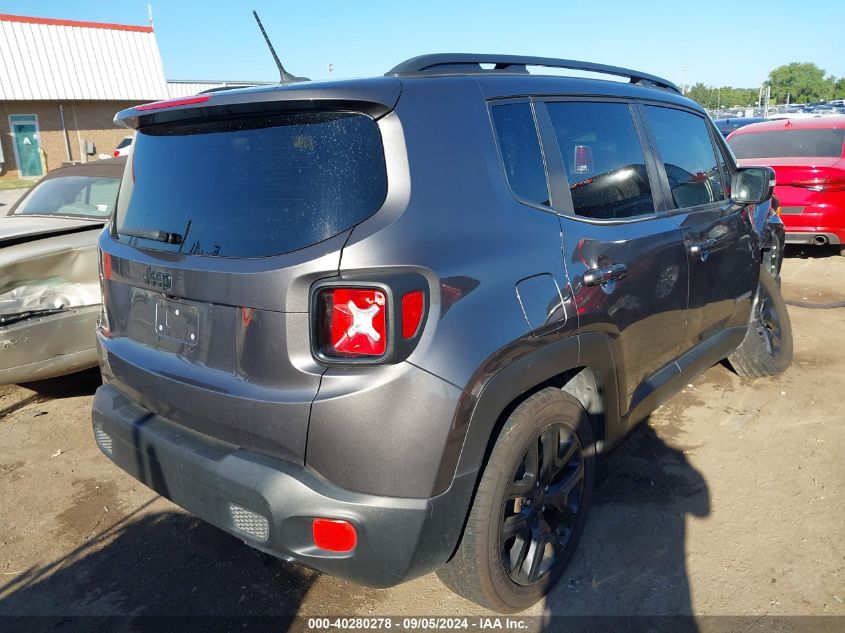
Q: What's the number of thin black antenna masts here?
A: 1